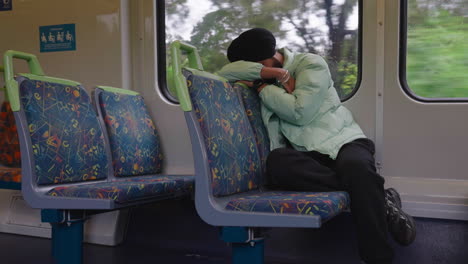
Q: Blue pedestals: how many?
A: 2